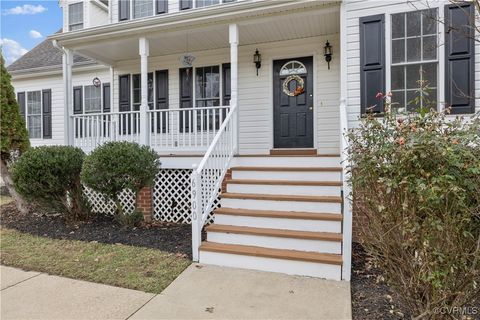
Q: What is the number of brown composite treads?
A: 6